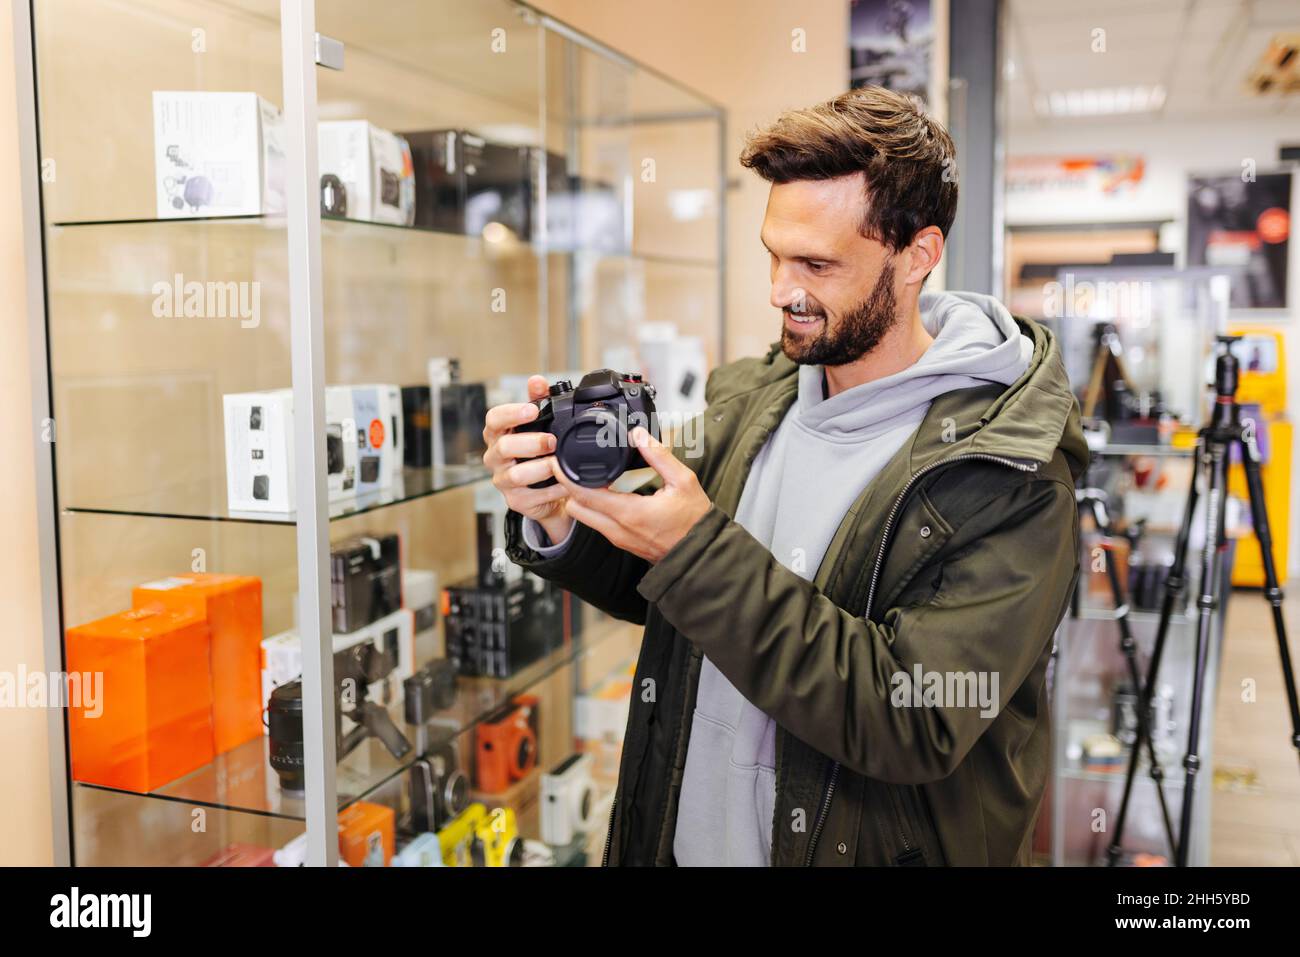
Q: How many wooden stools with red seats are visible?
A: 0